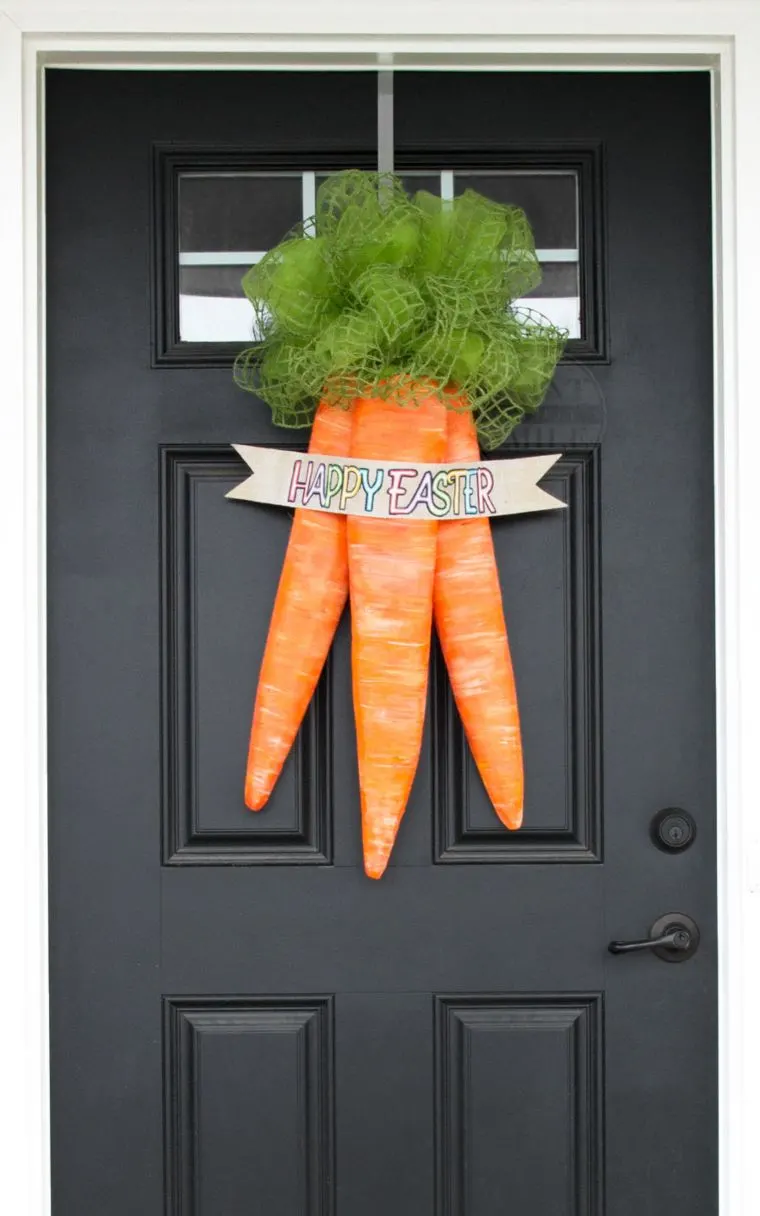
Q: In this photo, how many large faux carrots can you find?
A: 3